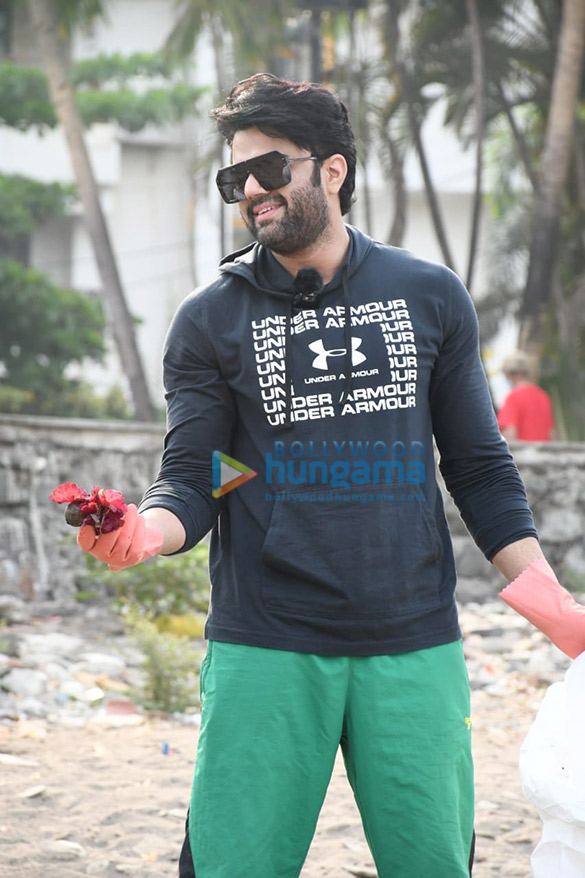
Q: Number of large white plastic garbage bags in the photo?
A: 1